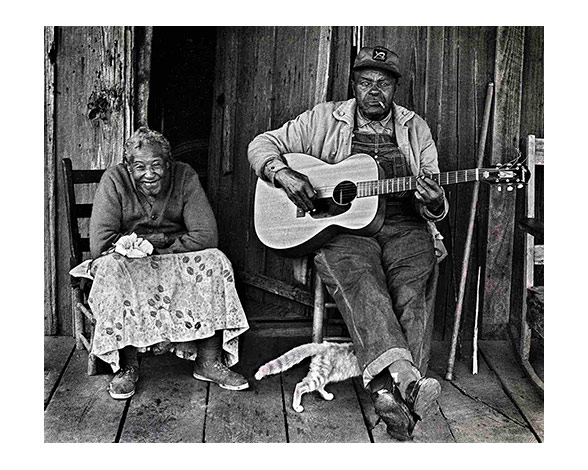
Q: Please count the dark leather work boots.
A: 2